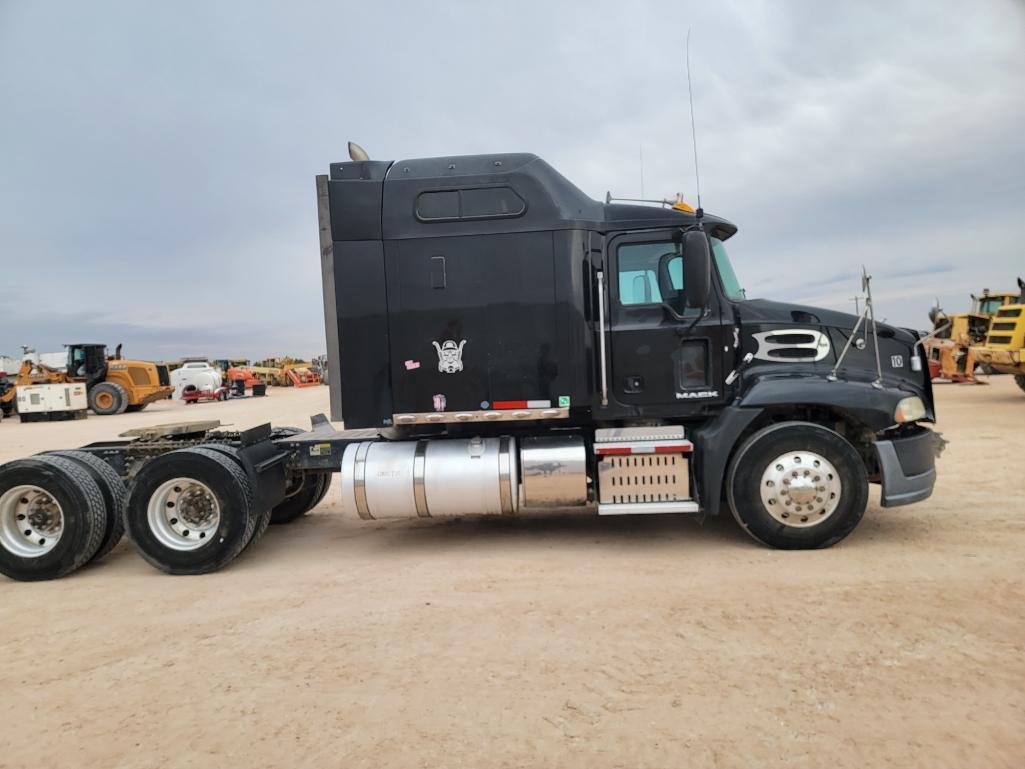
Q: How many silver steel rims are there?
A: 3